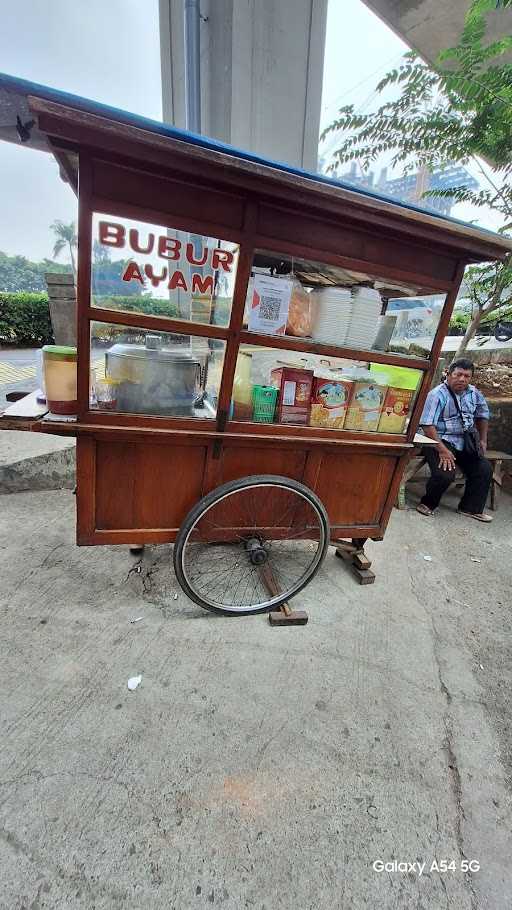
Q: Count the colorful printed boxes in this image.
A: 4